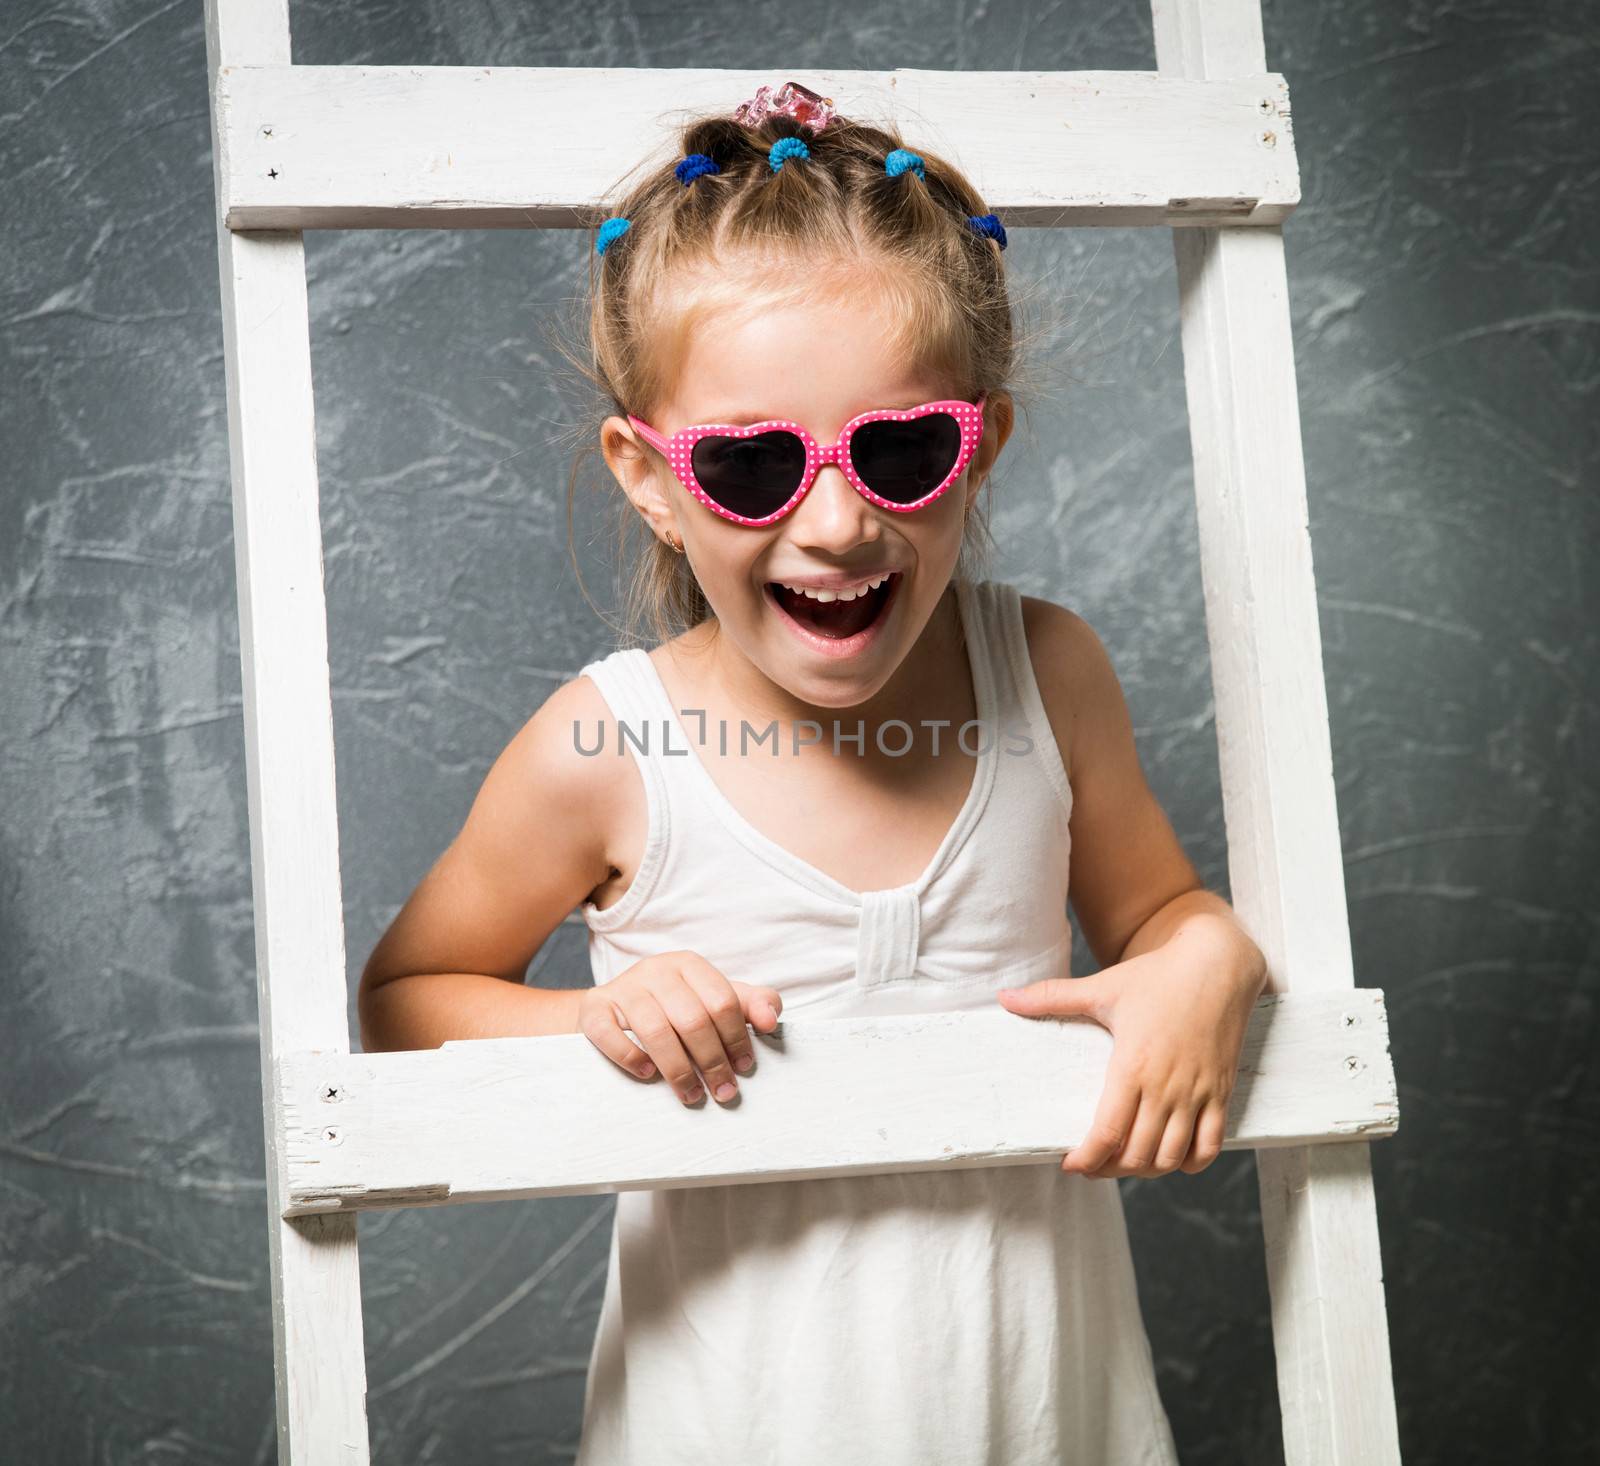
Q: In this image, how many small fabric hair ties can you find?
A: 5